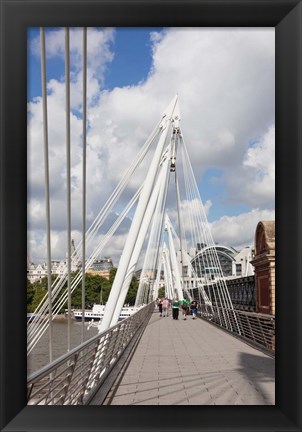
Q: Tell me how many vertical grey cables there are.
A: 3